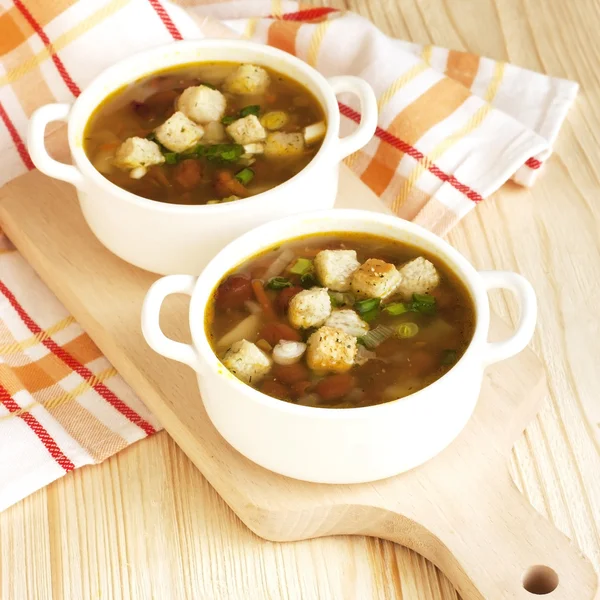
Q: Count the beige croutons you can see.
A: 13